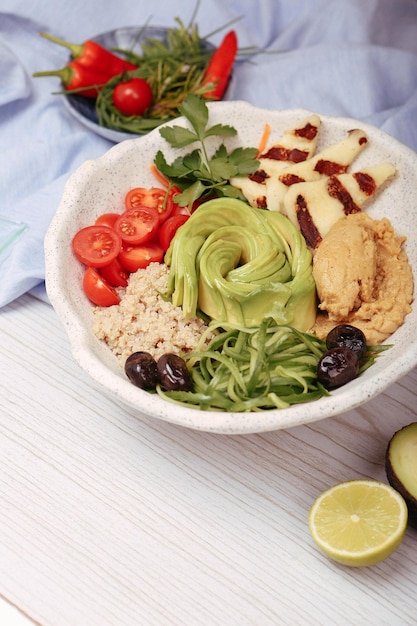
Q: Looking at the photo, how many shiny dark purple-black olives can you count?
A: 4